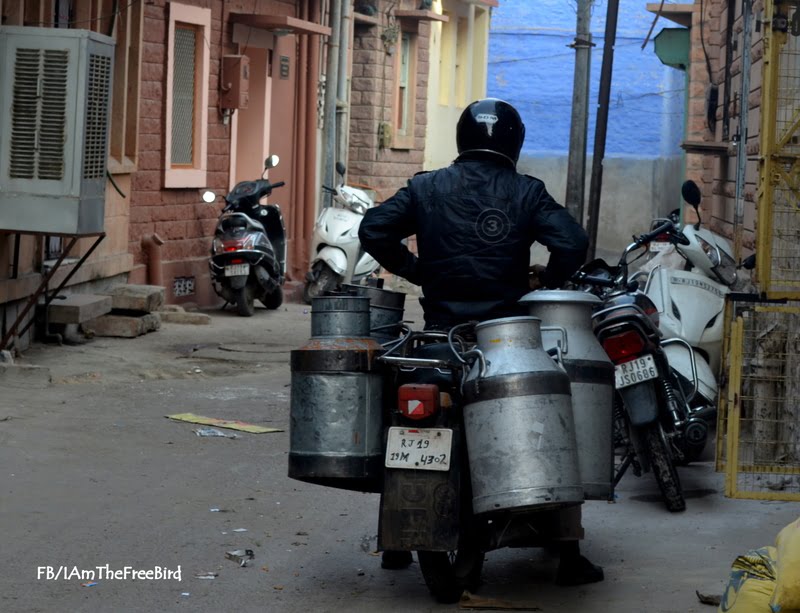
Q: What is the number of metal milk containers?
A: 4